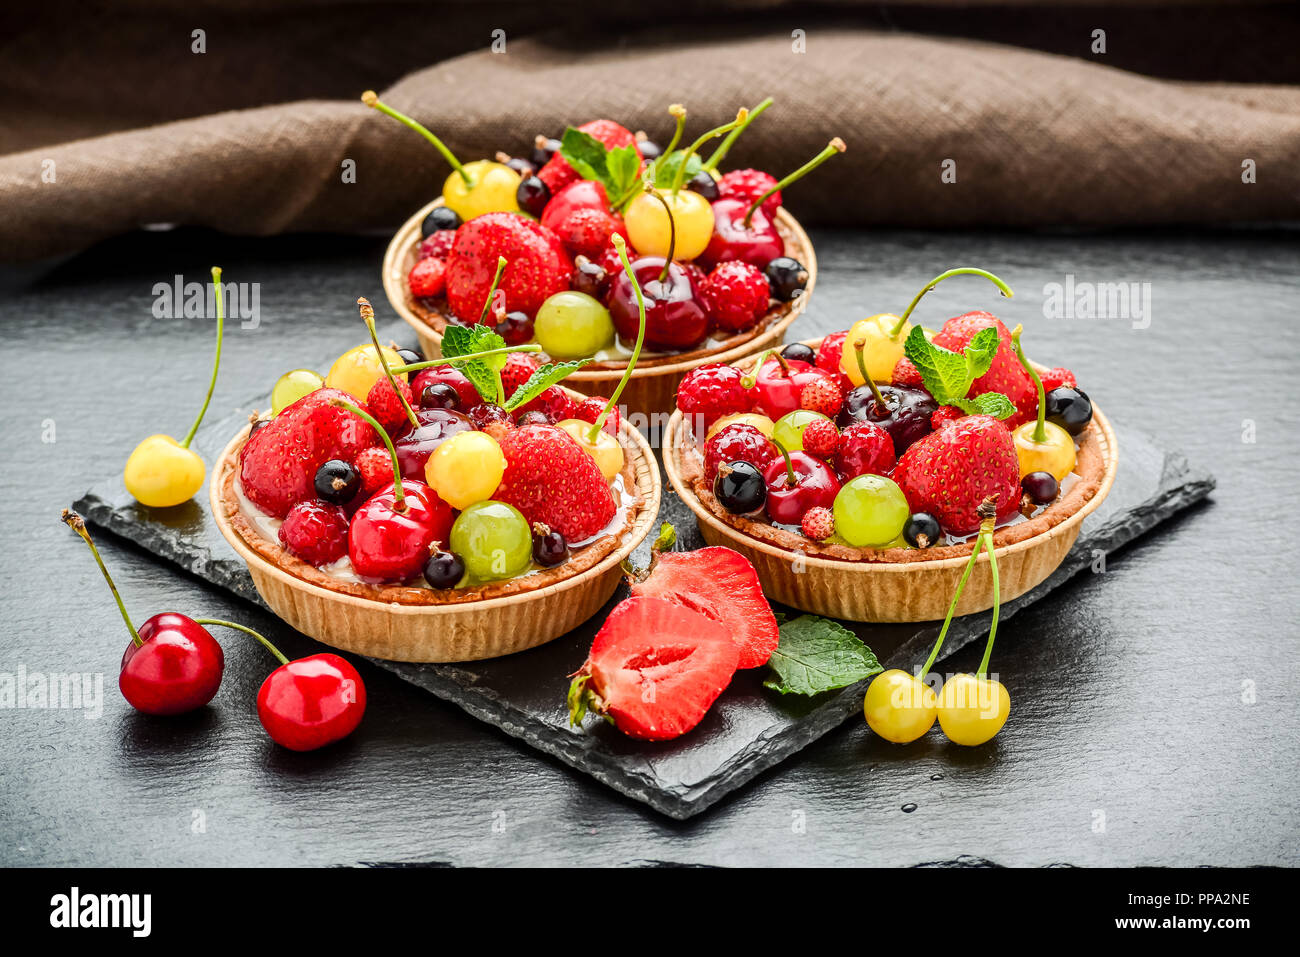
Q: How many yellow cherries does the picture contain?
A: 11